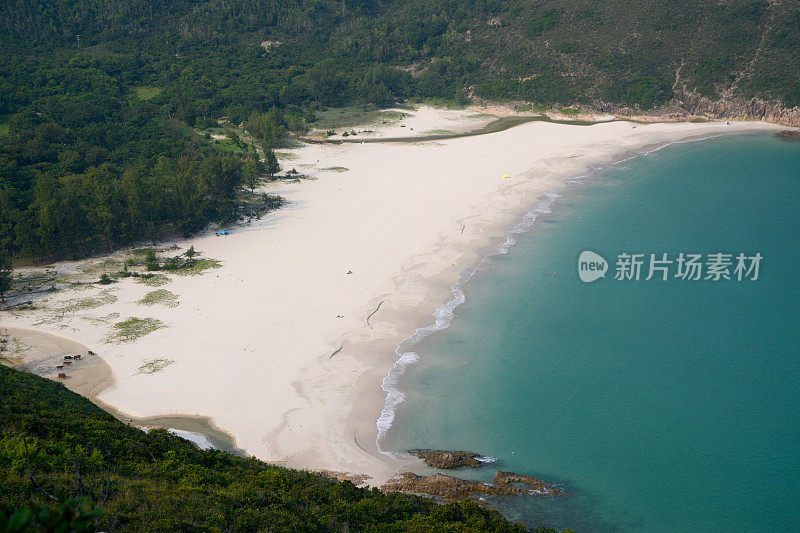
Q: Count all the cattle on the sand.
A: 6